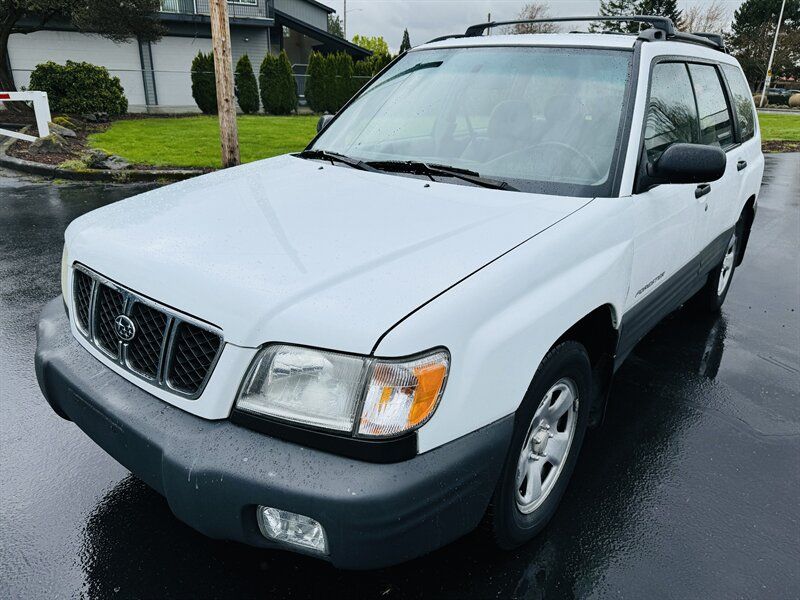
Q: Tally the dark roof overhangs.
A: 2